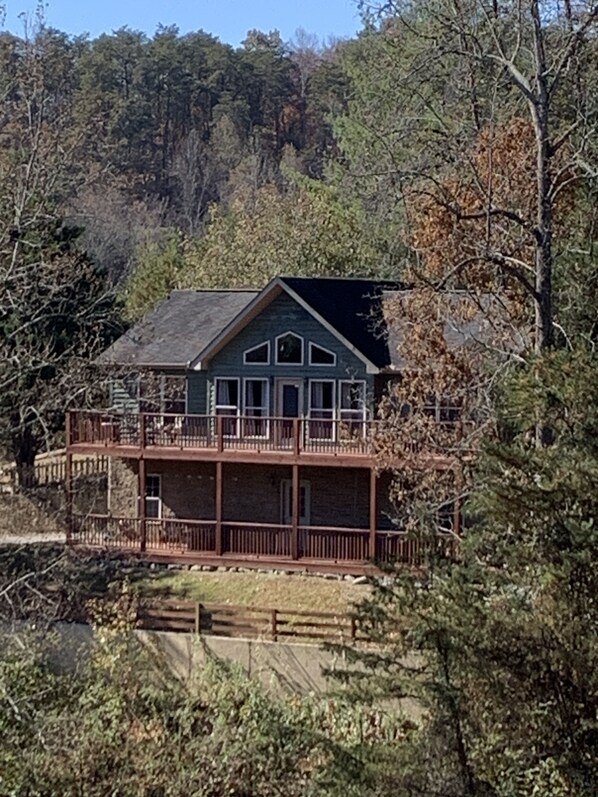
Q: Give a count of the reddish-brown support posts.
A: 6